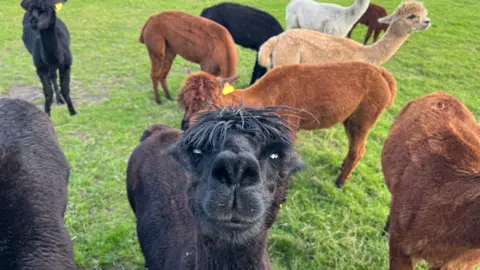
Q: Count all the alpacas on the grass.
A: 10